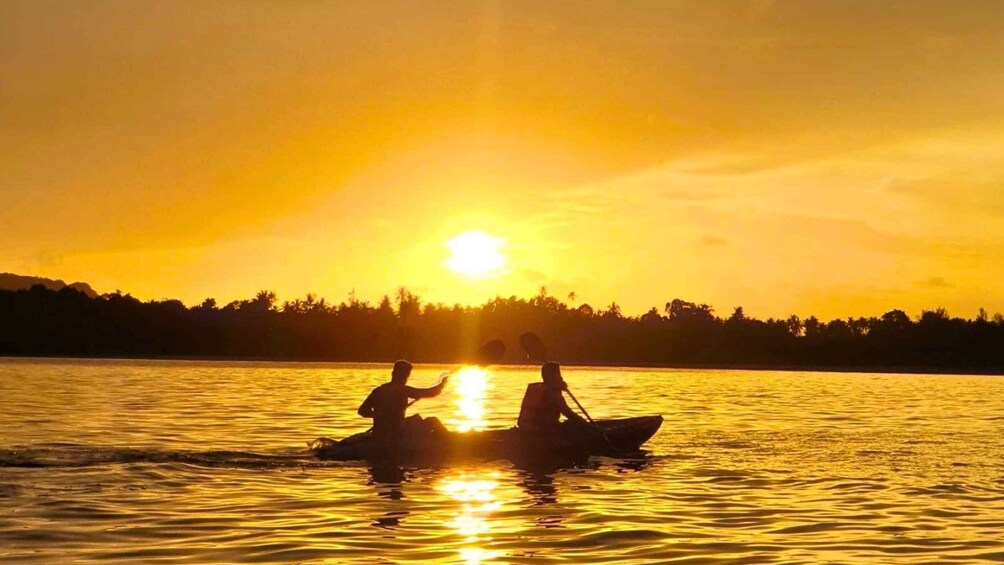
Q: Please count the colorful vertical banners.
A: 0